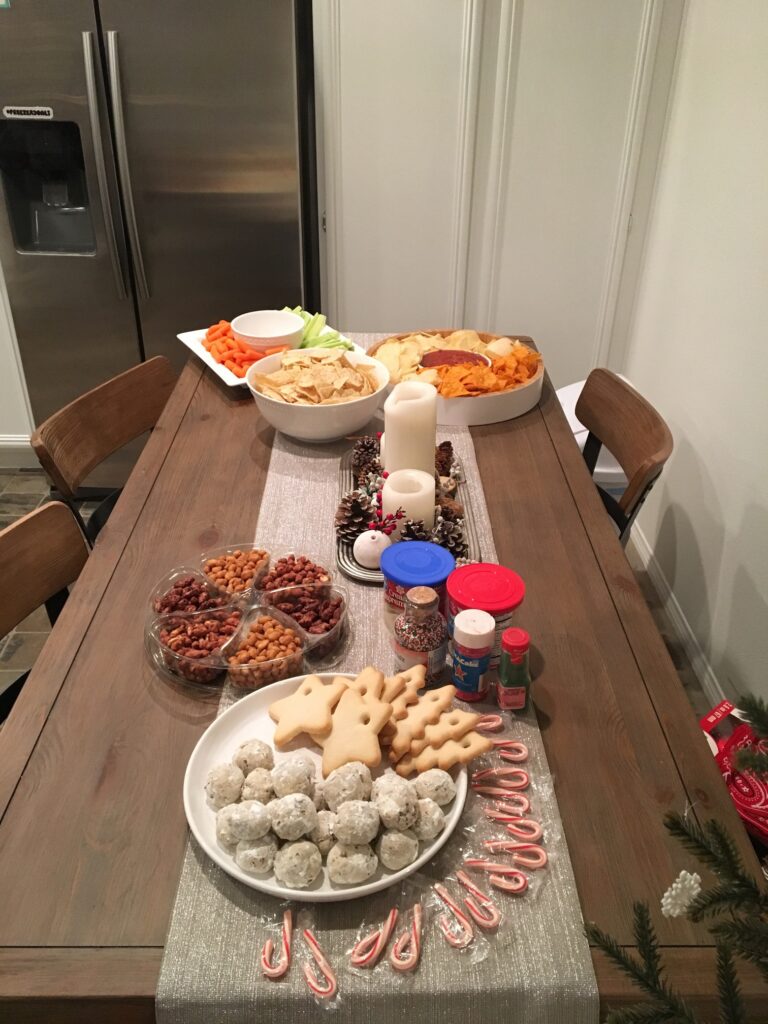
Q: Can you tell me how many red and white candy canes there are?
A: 13